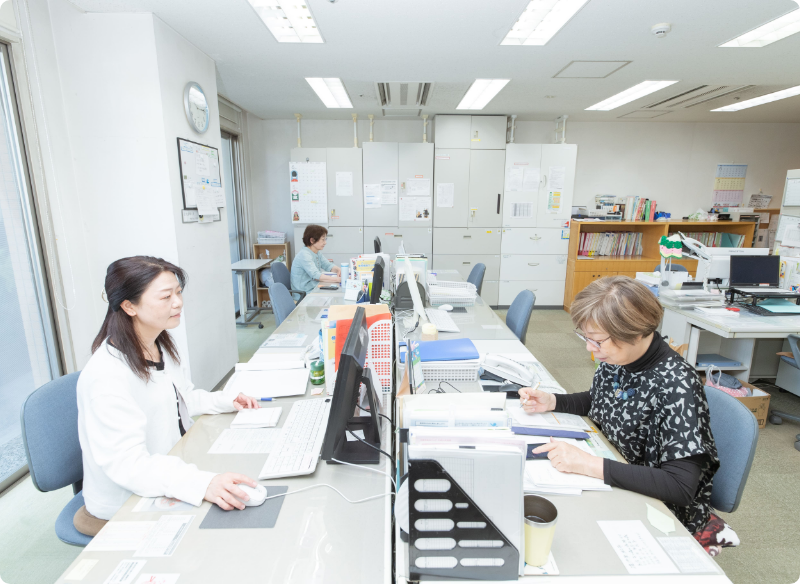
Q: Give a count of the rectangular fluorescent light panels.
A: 7